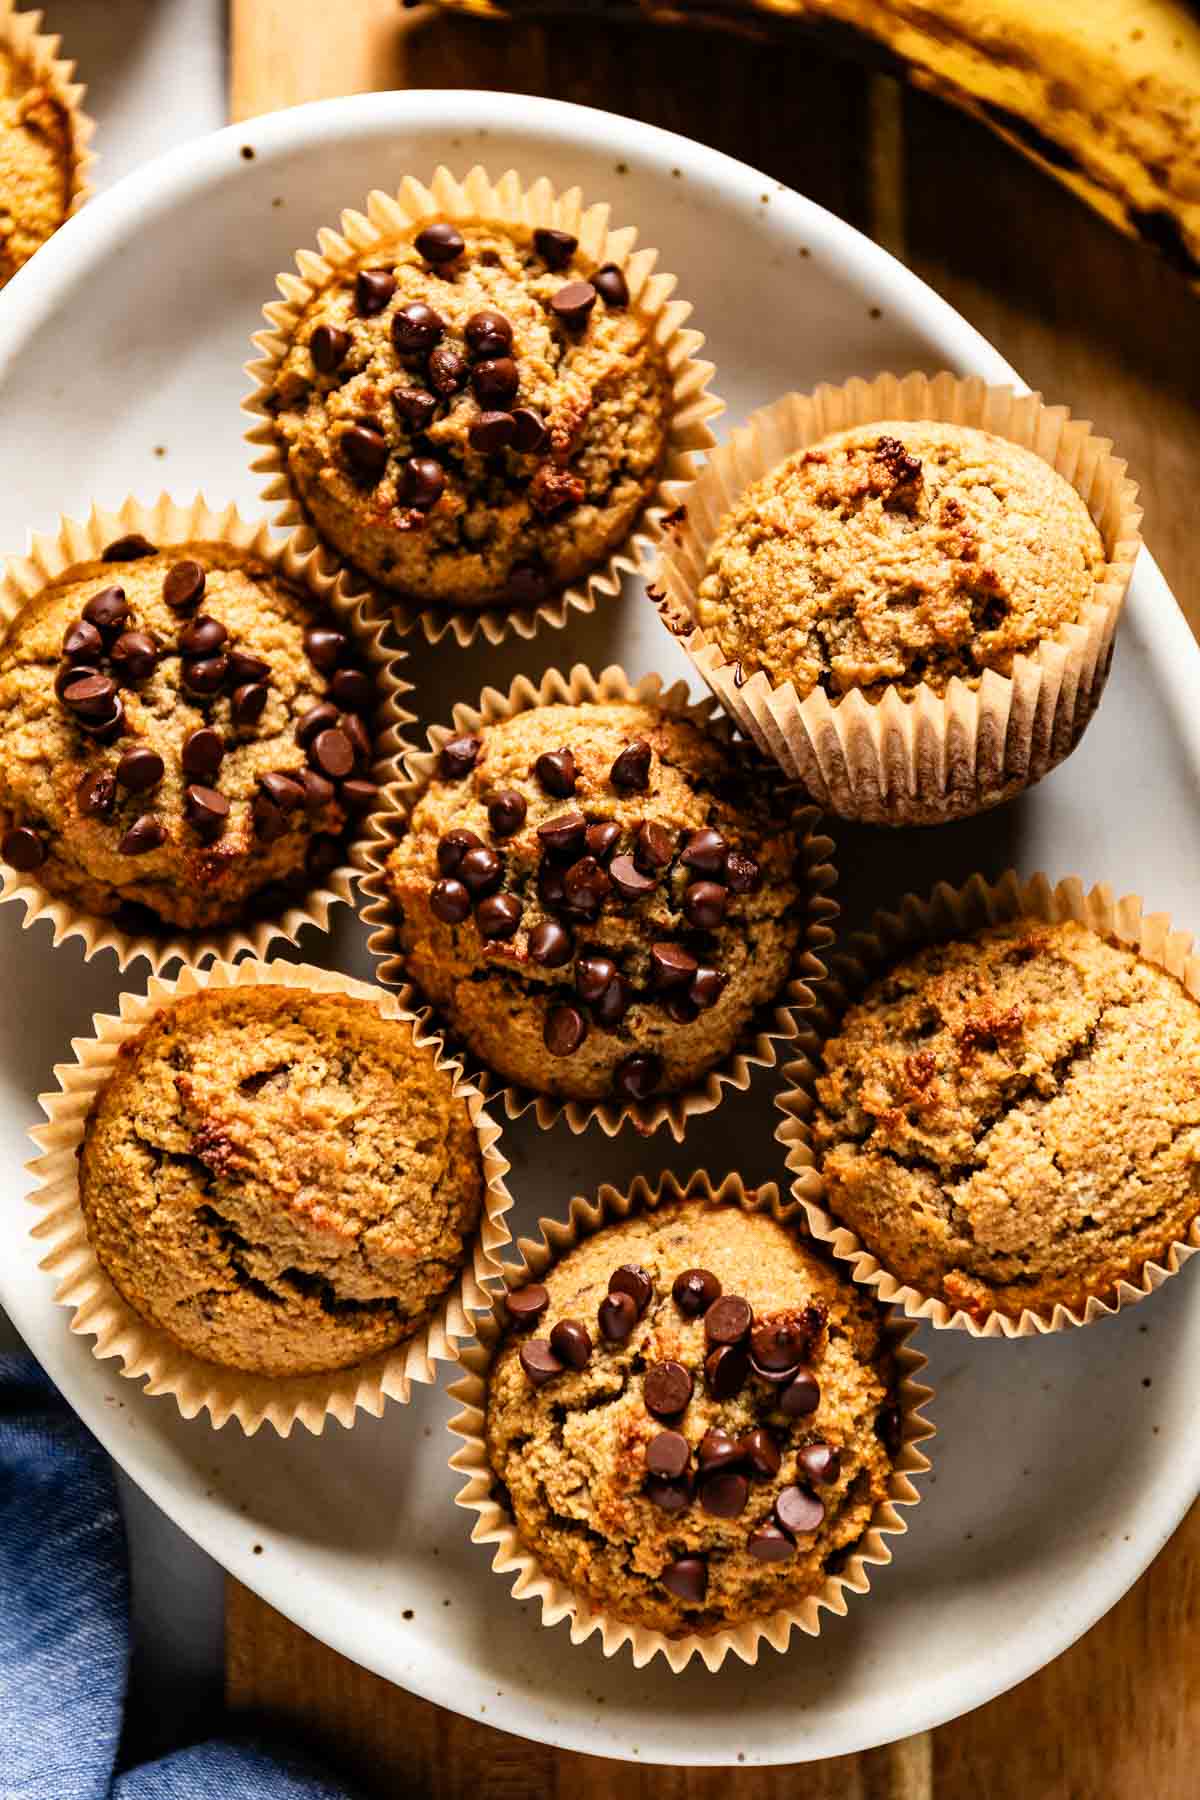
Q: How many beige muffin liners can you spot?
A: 8